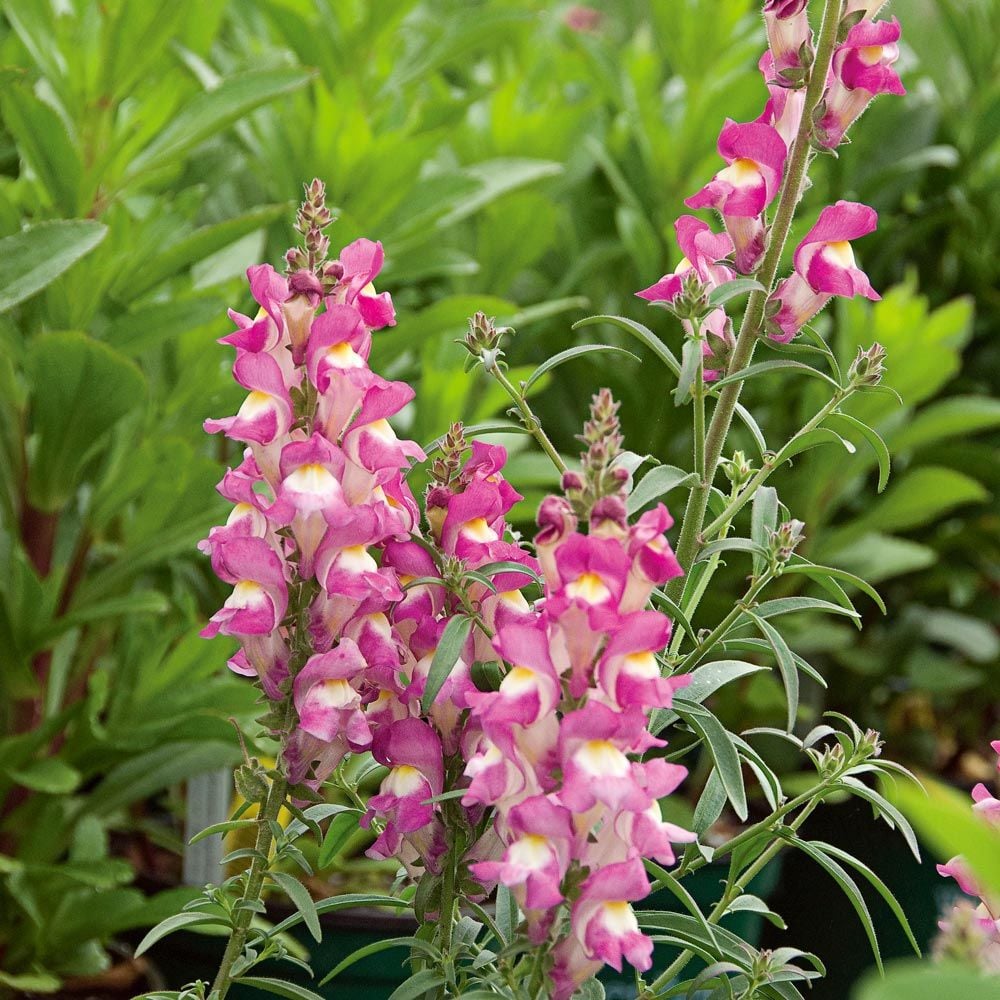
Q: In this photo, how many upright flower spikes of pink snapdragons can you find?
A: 4